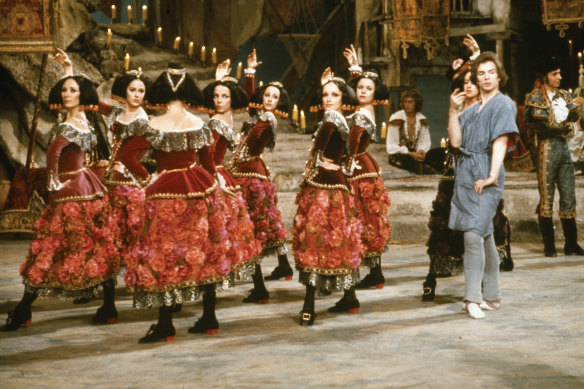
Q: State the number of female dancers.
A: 8